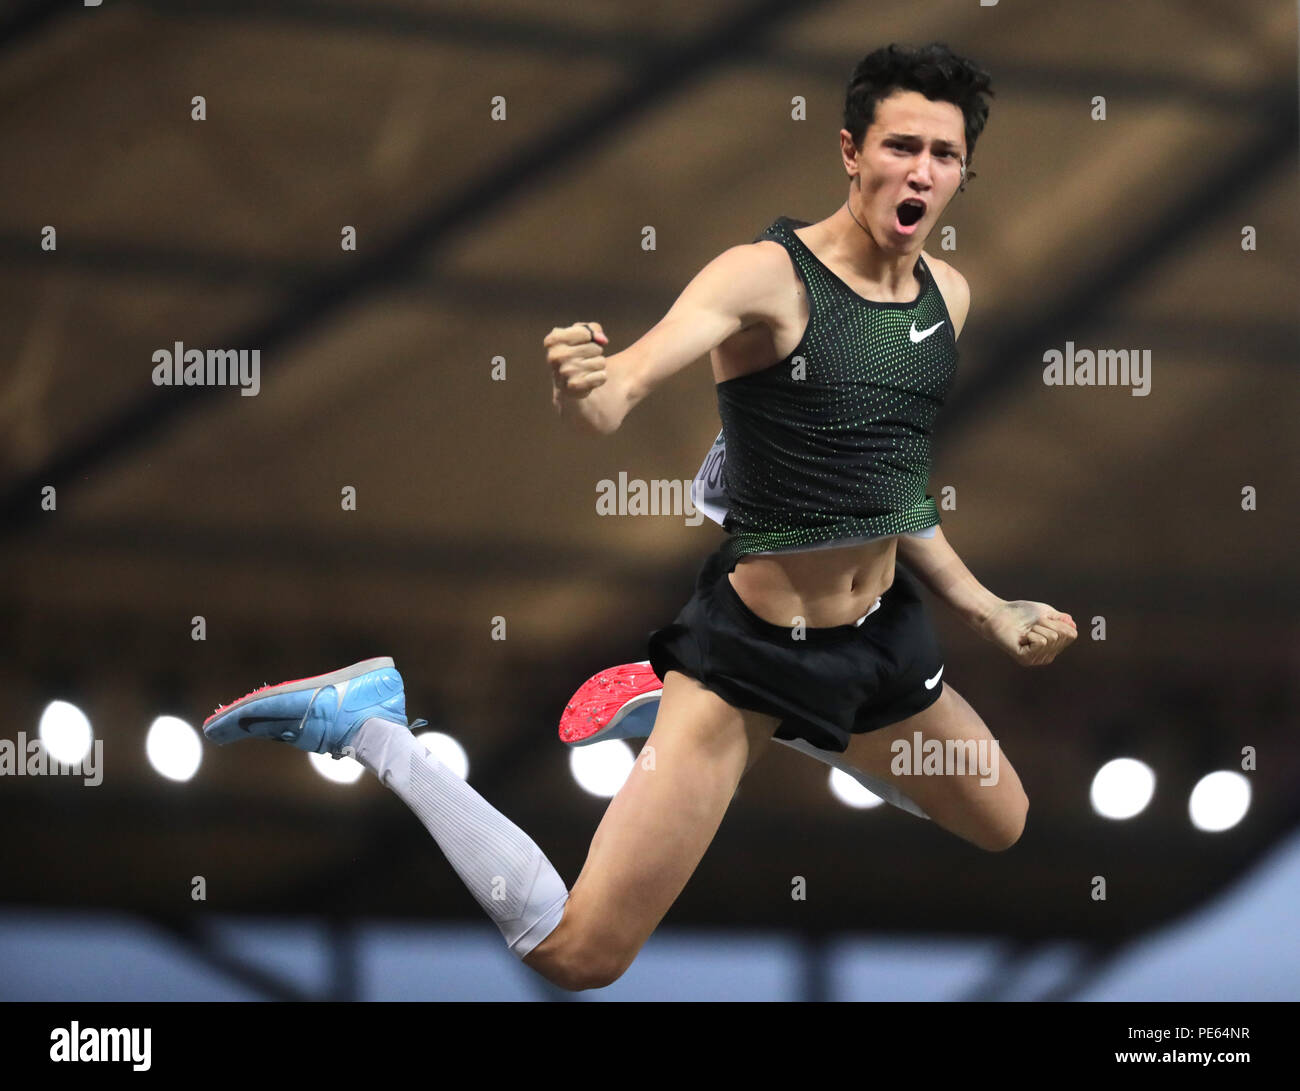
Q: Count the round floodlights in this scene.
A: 8